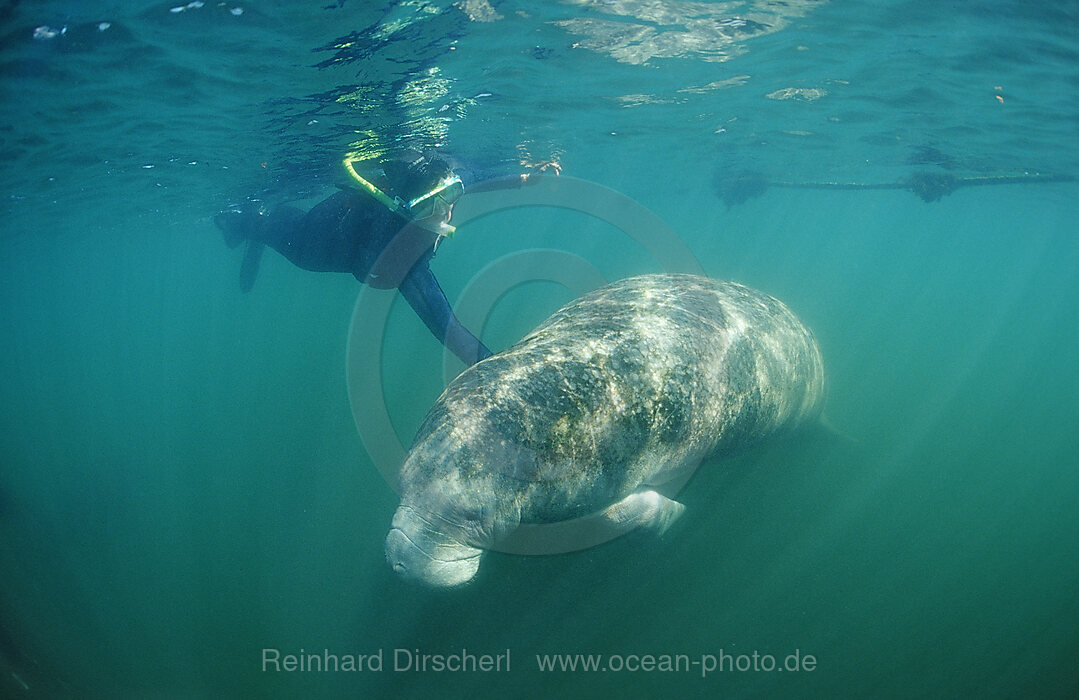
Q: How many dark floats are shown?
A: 2